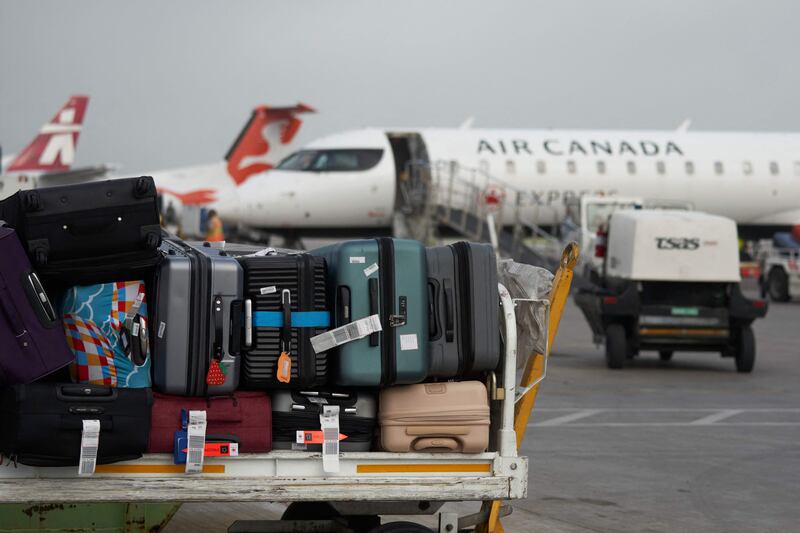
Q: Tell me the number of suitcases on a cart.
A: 11